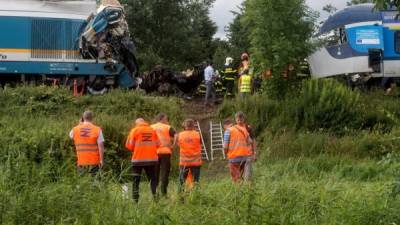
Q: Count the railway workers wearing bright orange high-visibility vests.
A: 5